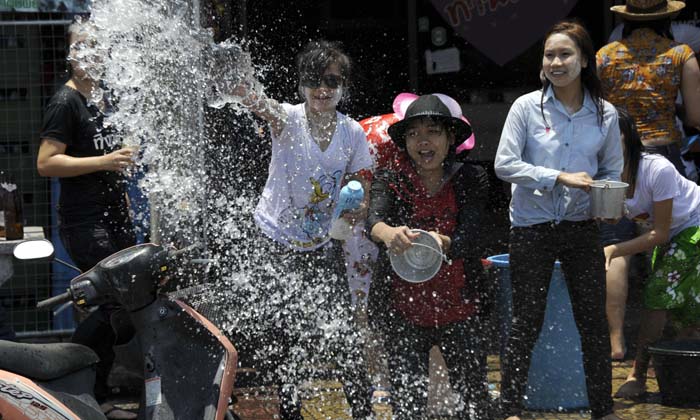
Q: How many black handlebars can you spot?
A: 2